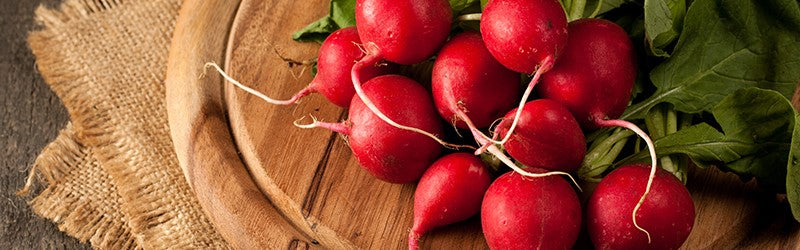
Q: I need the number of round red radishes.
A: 10